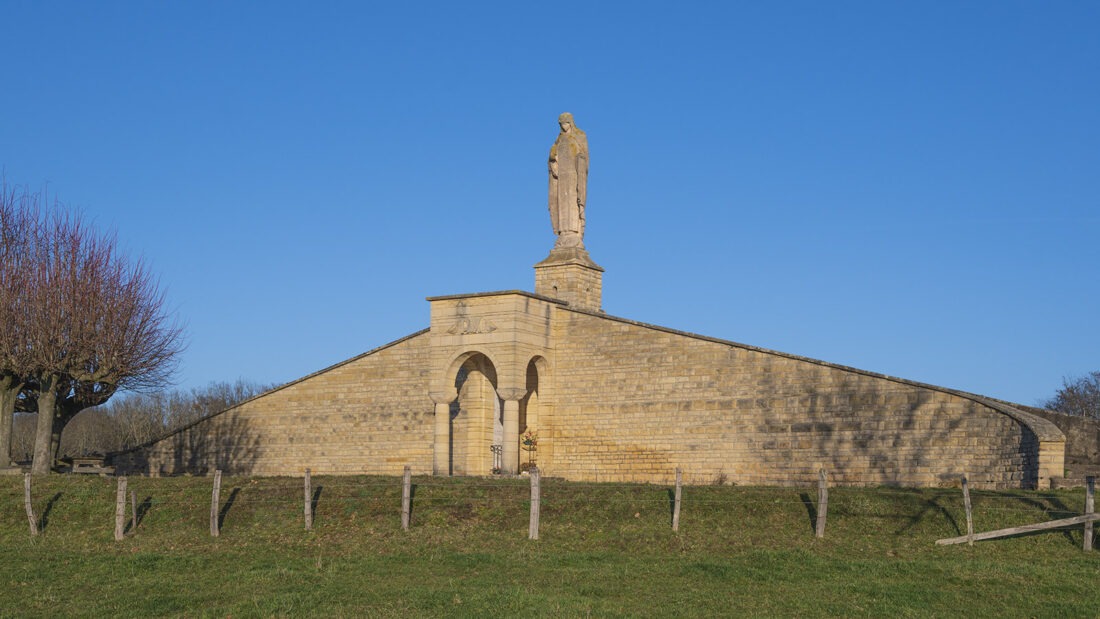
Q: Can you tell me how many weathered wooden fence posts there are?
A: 11